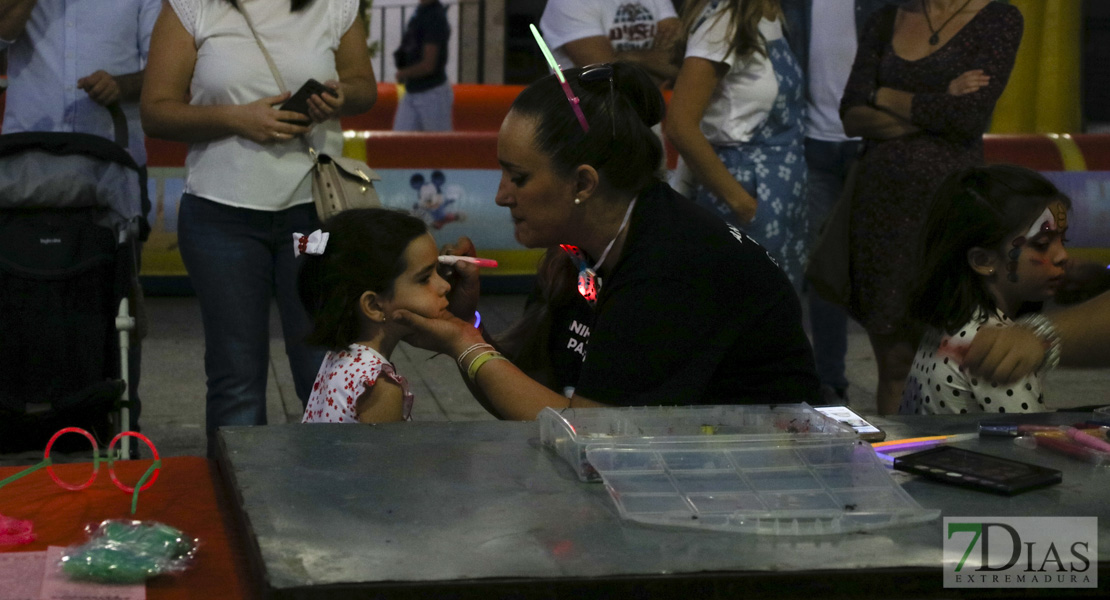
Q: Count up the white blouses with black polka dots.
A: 1